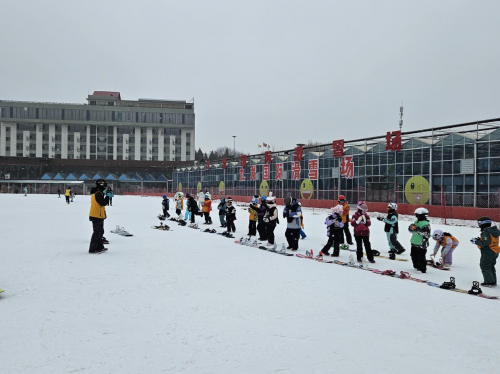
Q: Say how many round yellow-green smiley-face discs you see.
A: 6